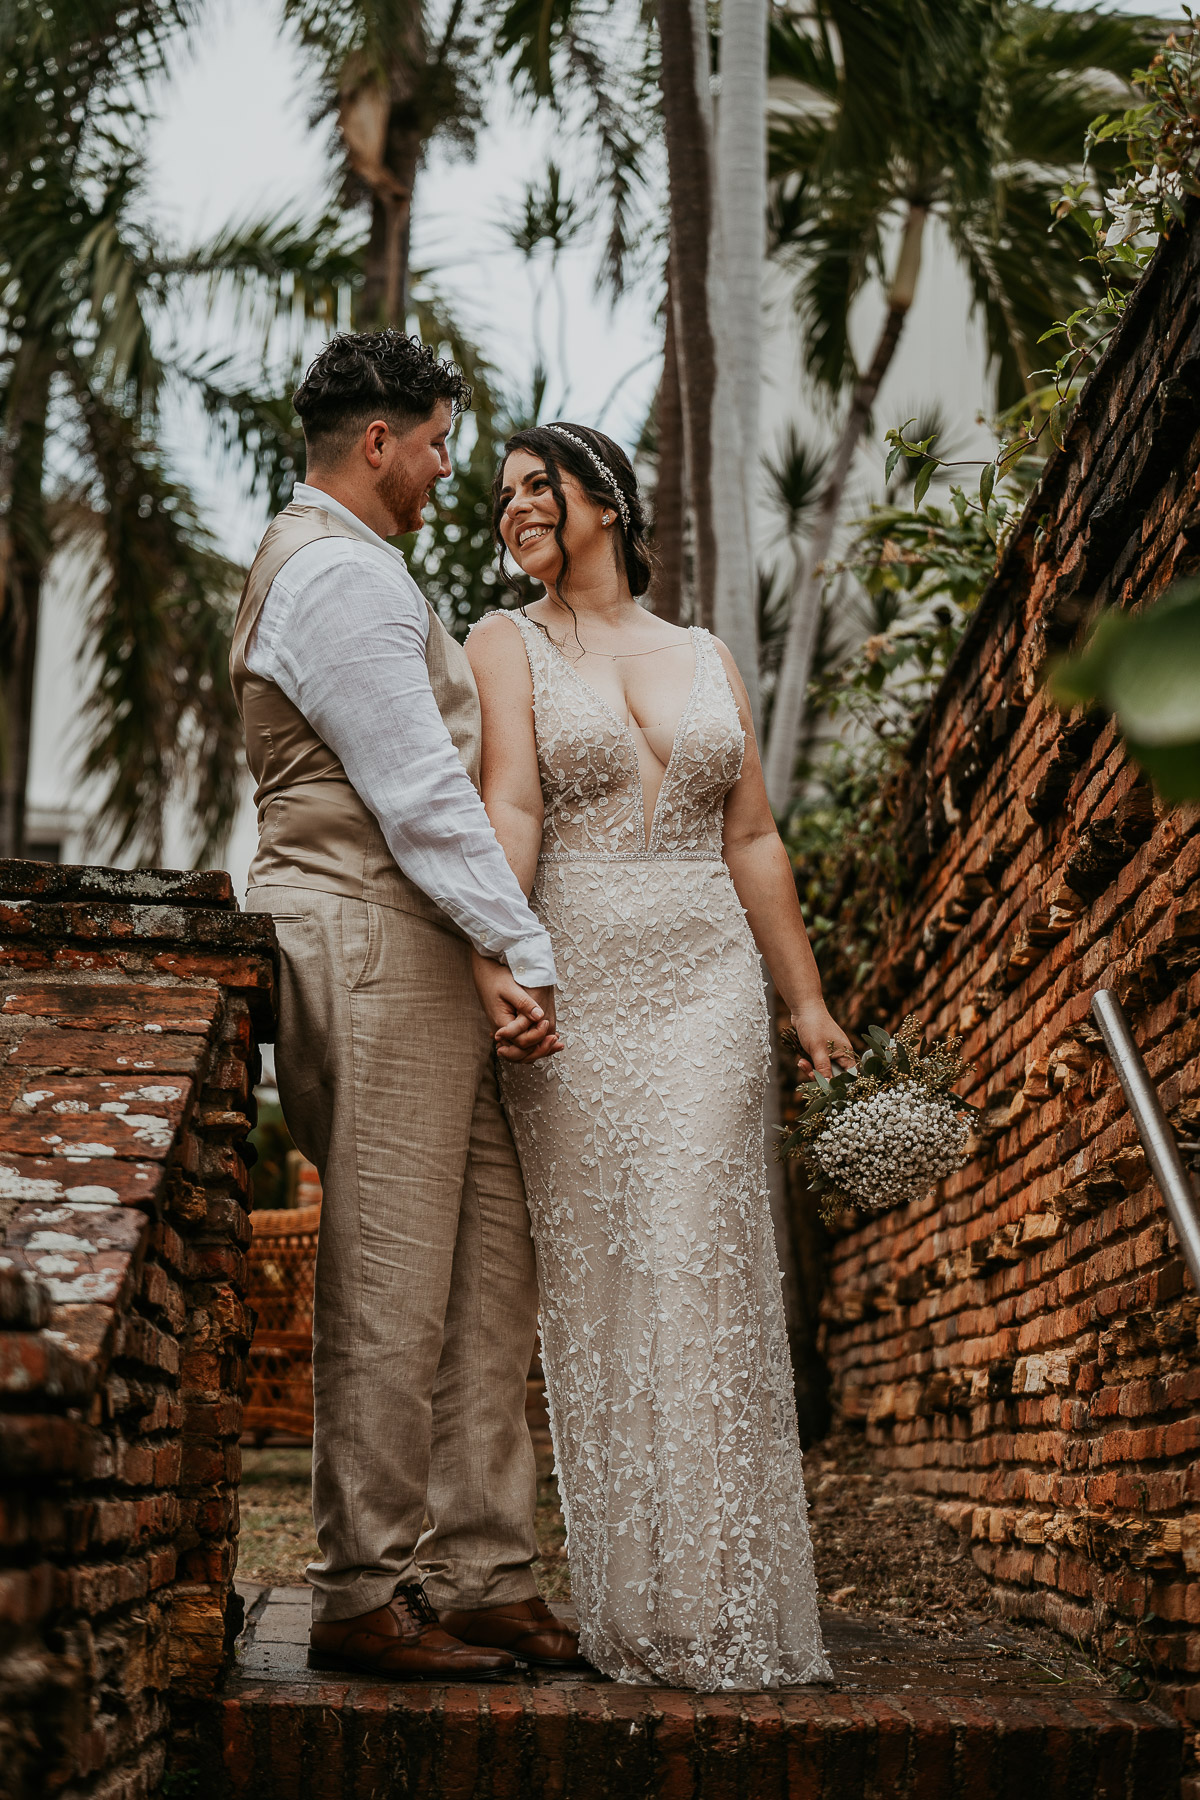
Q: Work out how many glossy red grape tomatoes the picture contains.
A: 0